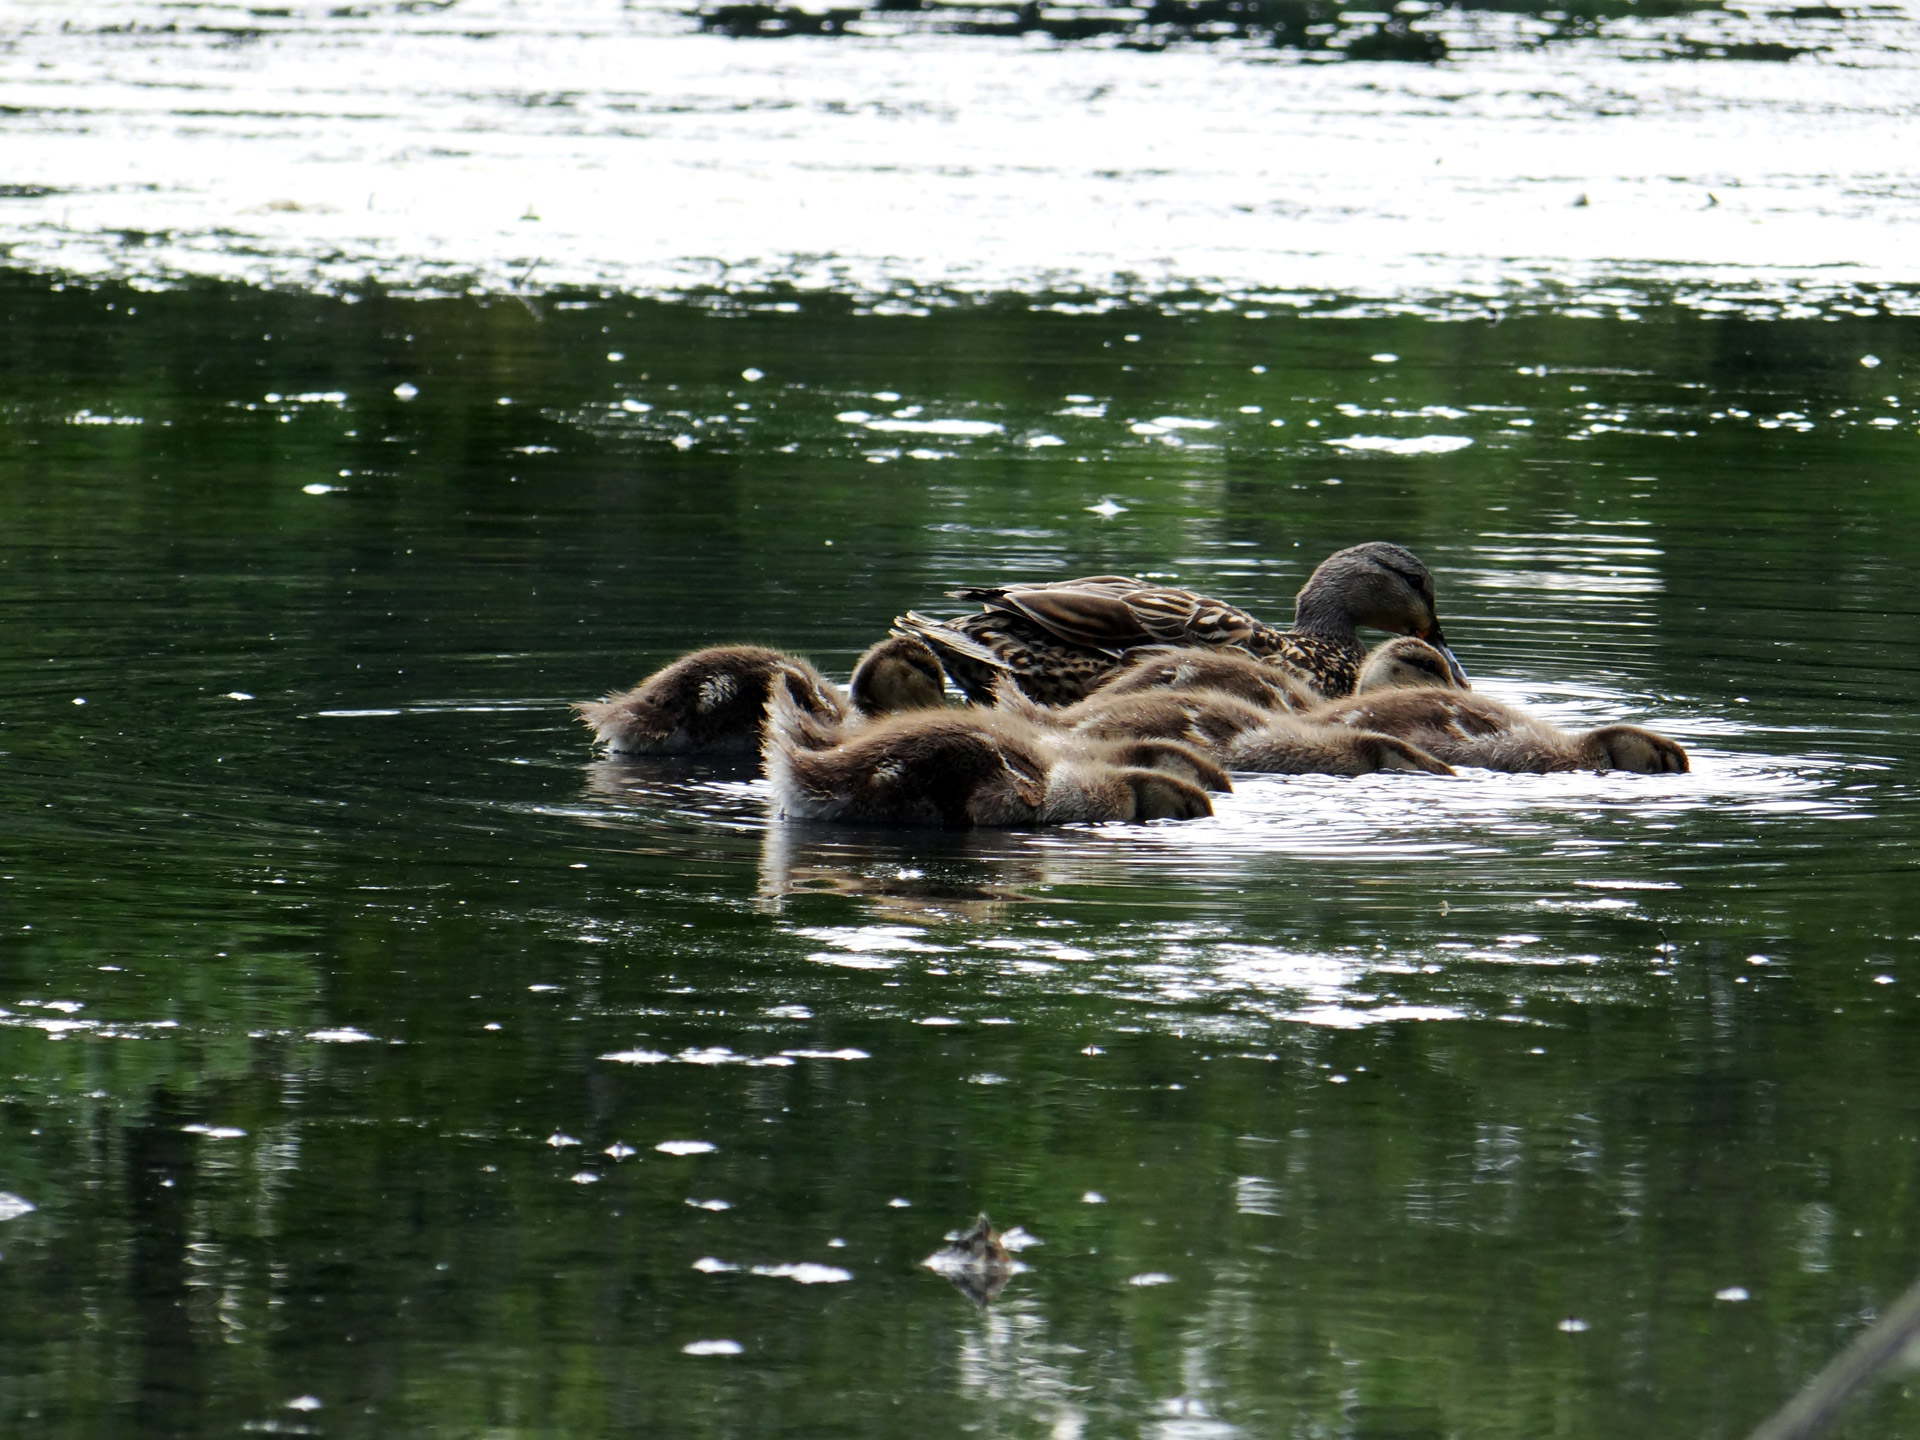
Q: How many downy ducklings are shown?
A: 6